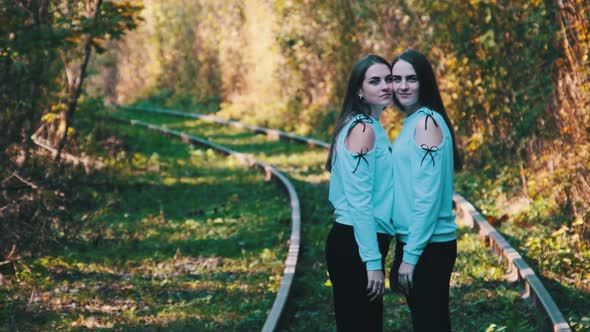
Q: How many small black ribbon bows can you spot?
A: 4